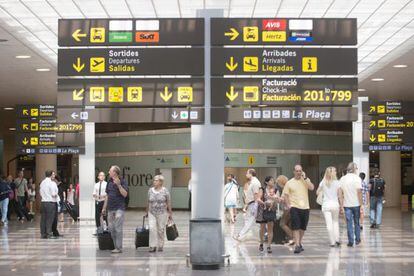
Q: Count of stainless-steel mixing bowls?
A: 0